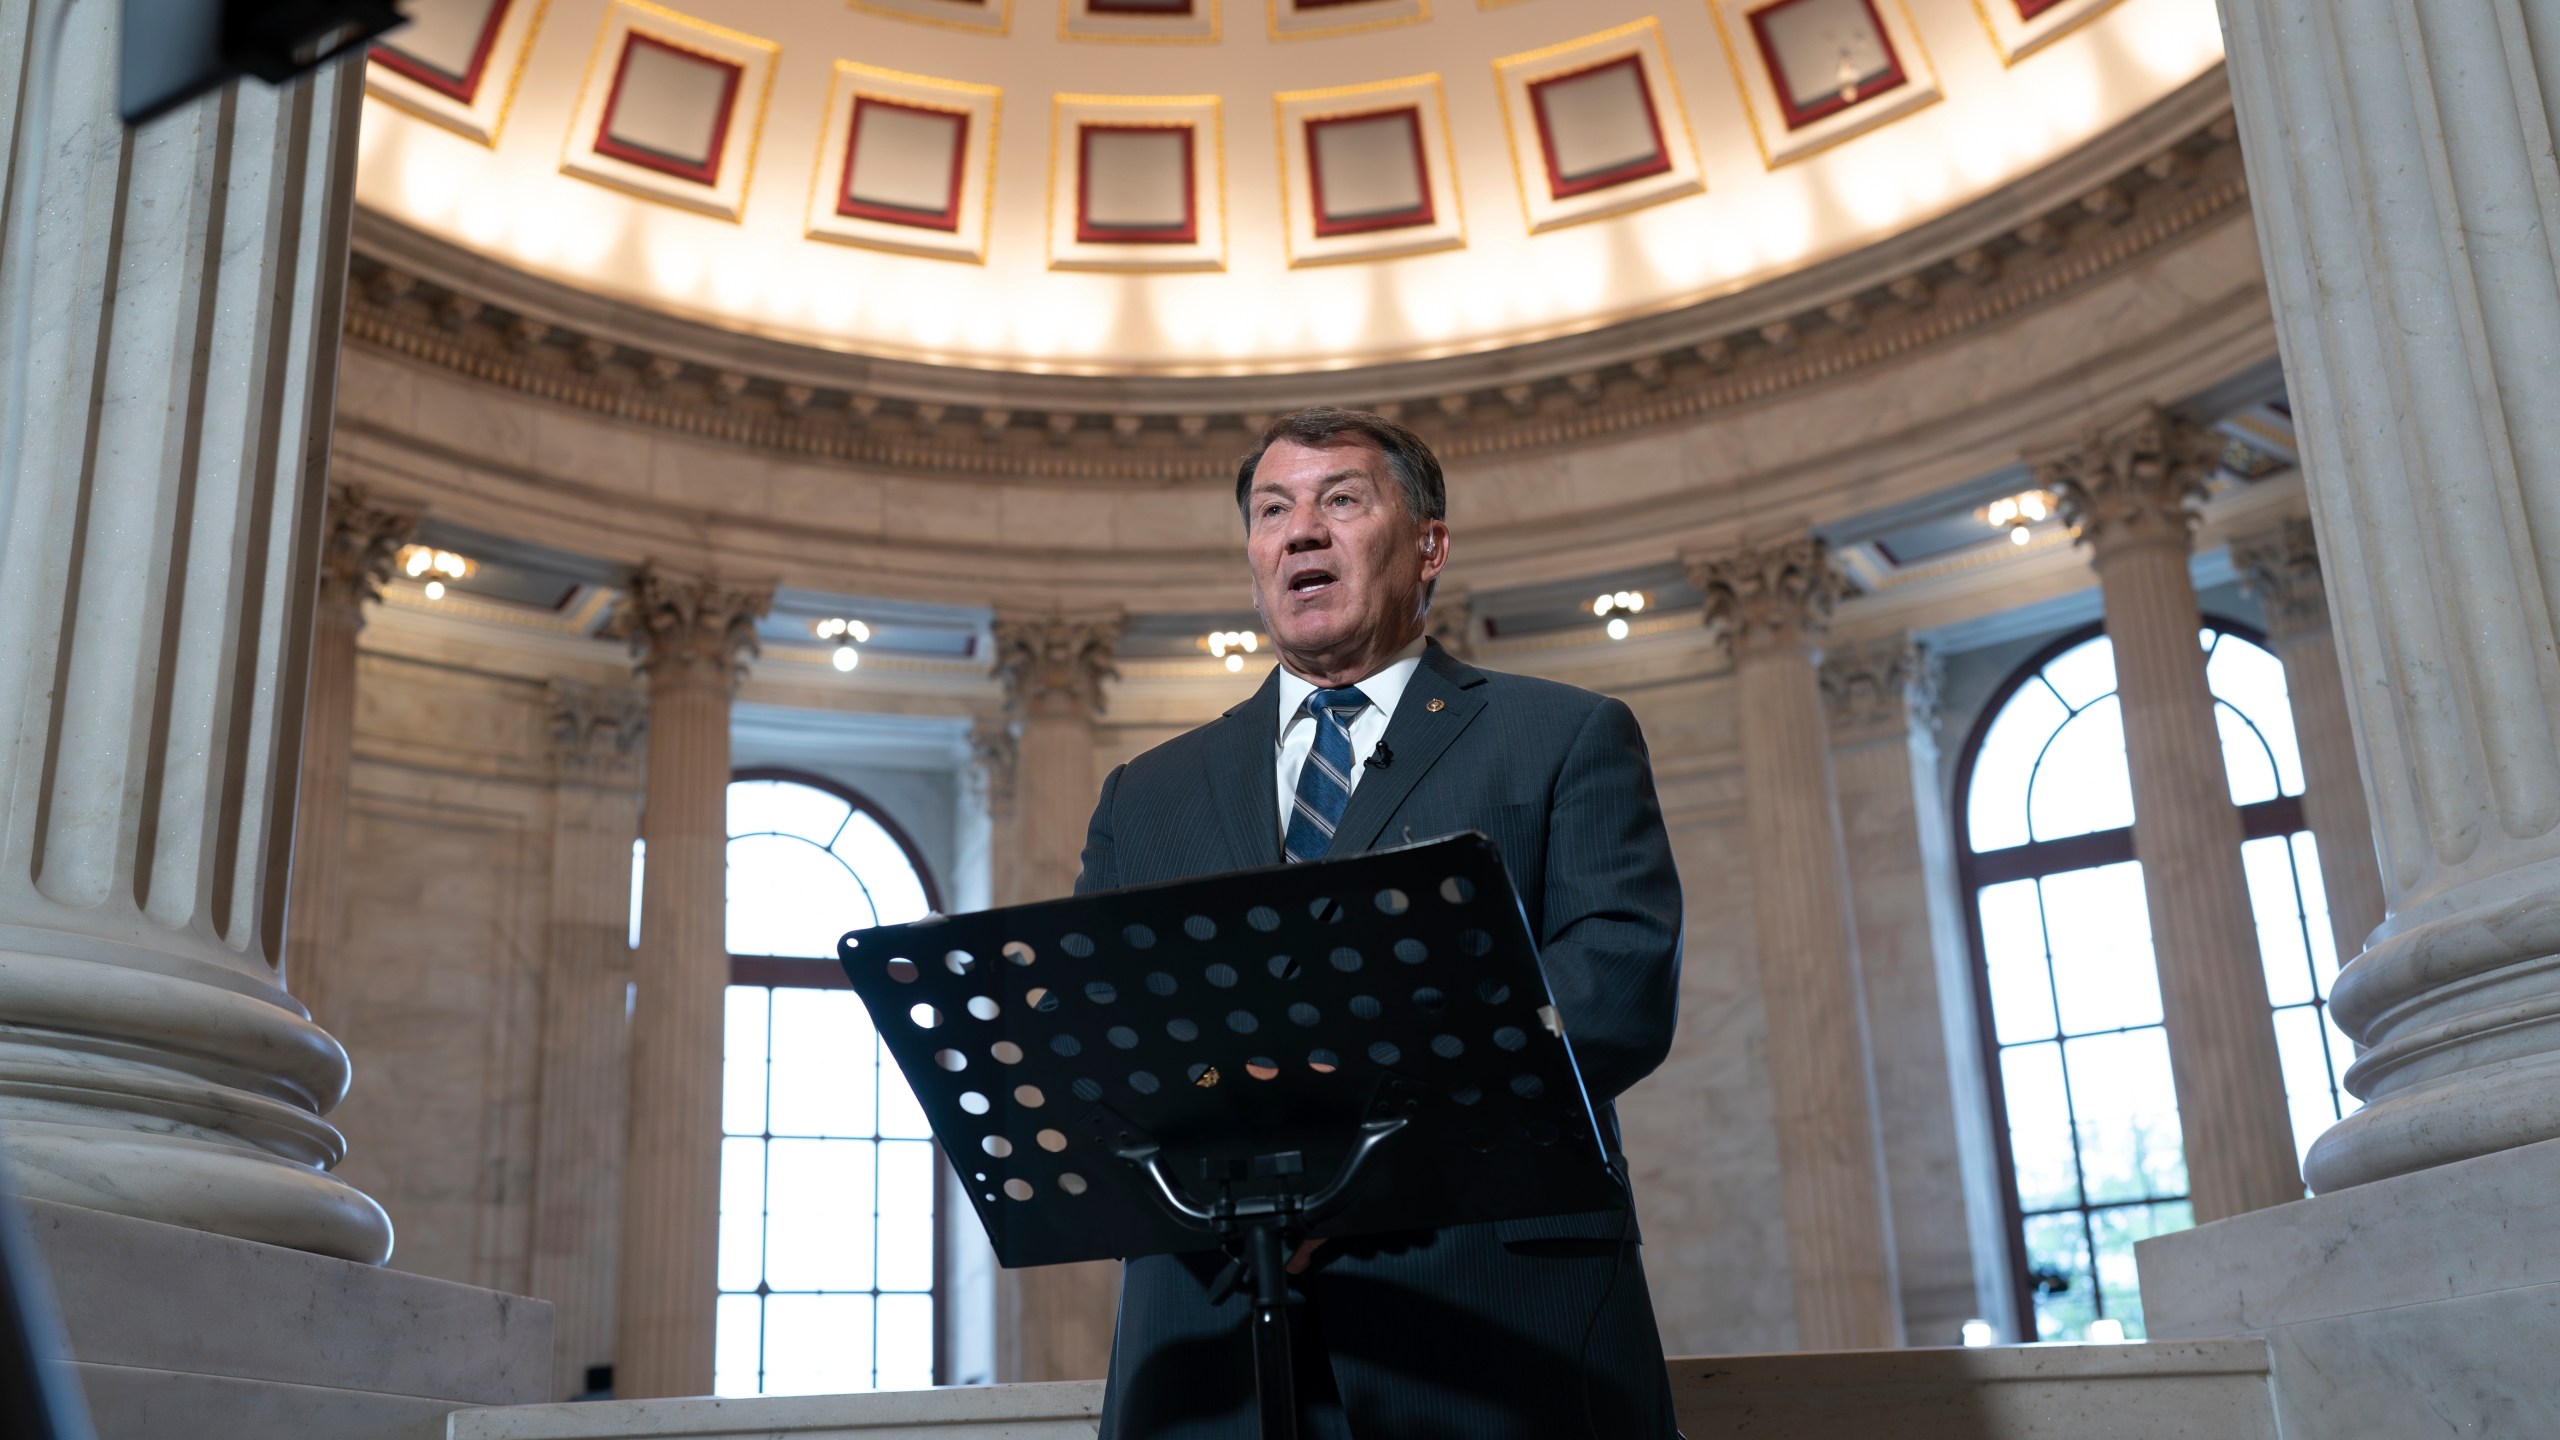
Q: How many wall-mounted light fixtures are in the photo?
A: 5